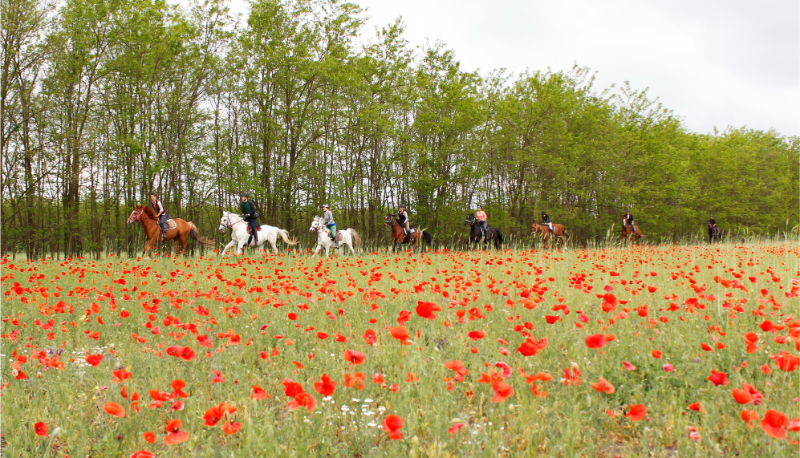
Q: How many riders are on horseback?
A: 8